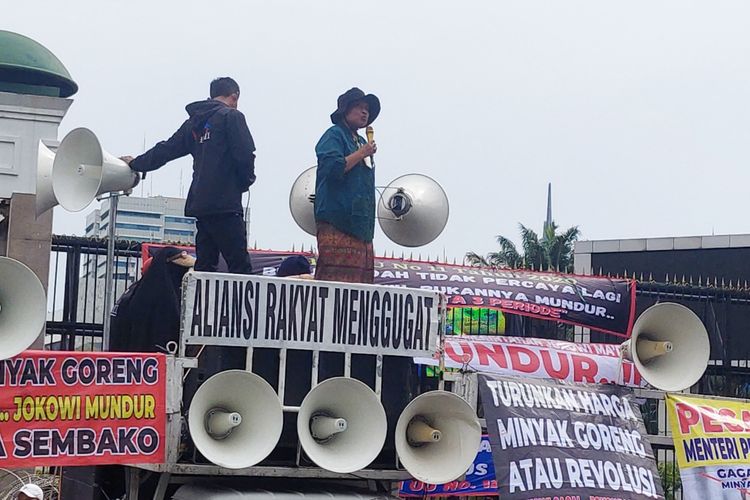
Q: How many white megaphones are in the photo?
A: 9